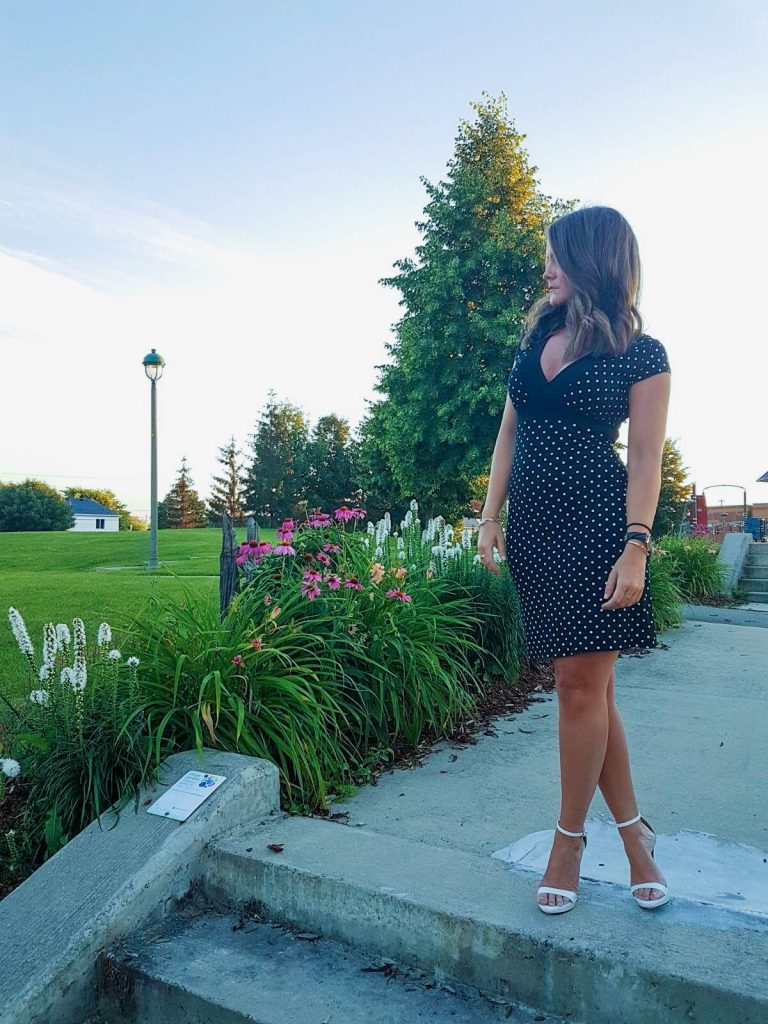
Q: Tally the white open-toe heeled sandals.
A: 2